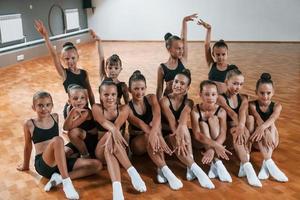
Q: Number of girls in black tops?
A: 12